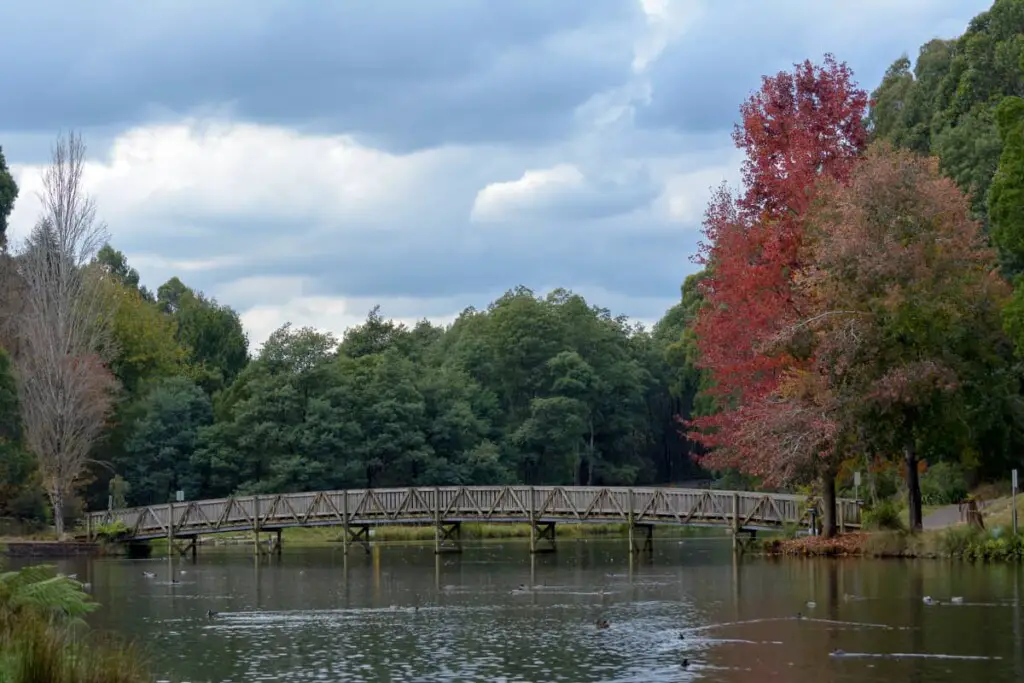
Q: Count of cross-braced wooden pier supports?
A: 7